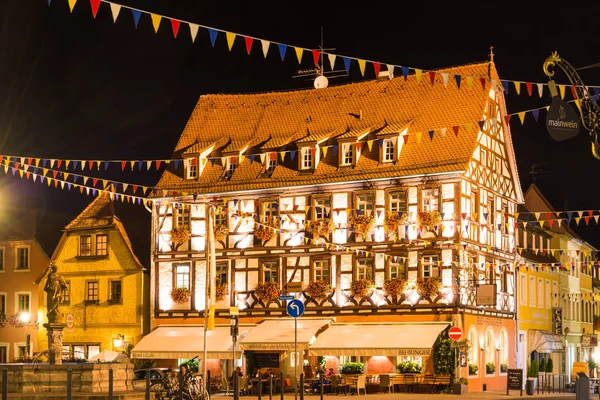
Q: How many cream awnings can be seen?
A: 3